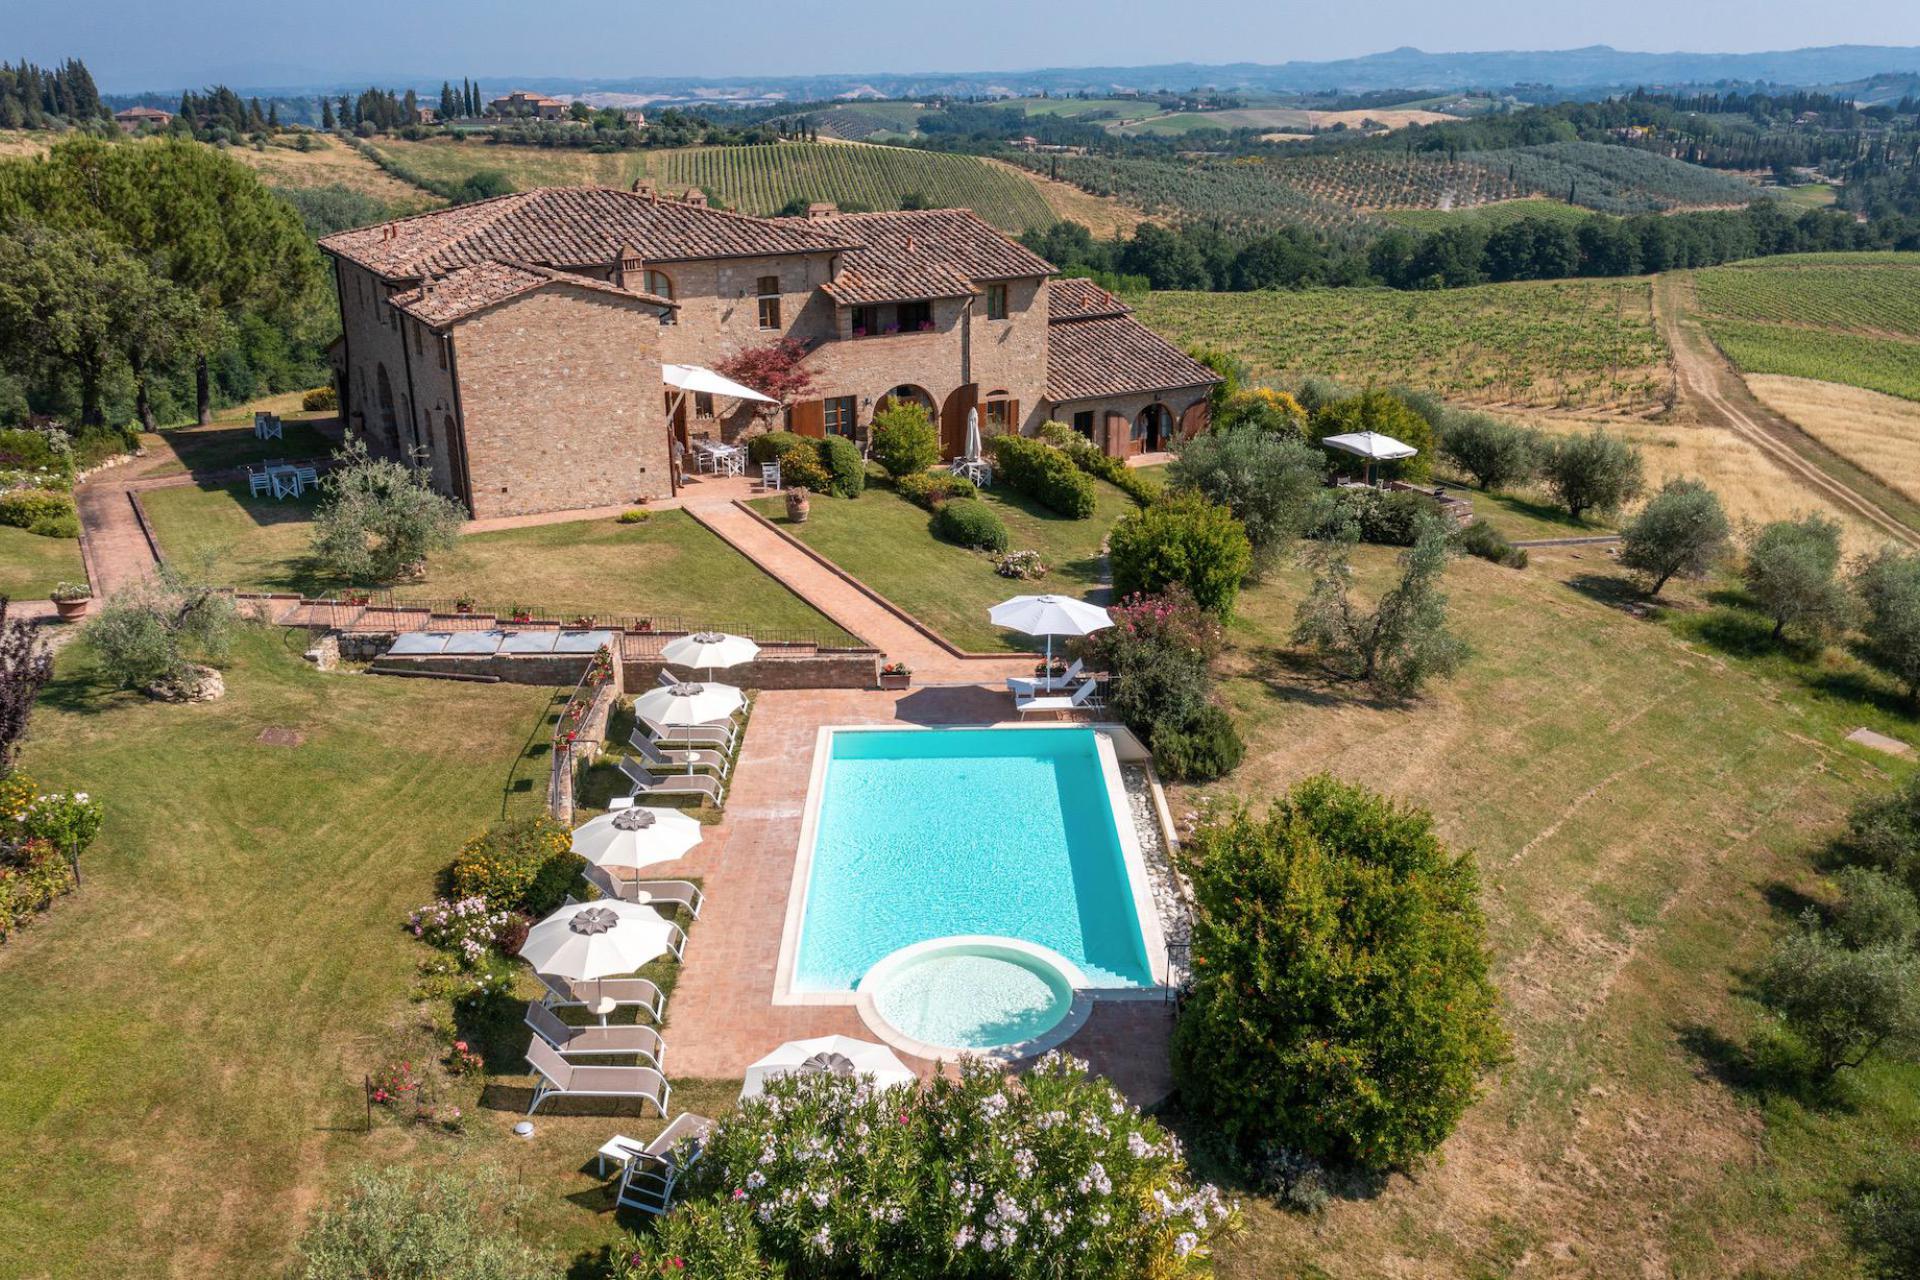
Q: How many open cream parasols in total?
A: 8